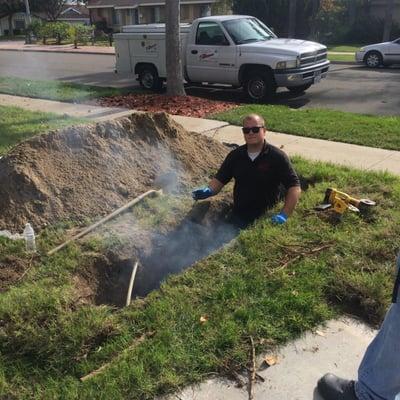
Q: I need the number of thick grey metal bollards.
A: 0